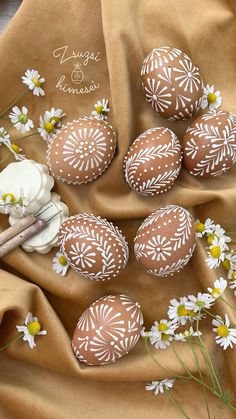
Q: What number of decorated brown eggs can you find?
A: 7